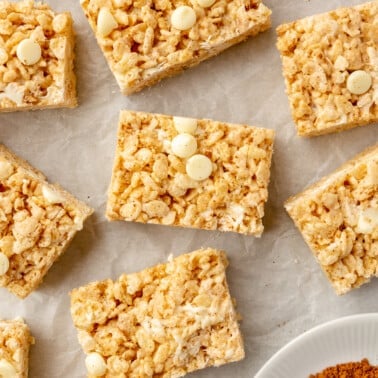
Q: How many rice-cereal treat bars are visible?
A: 8